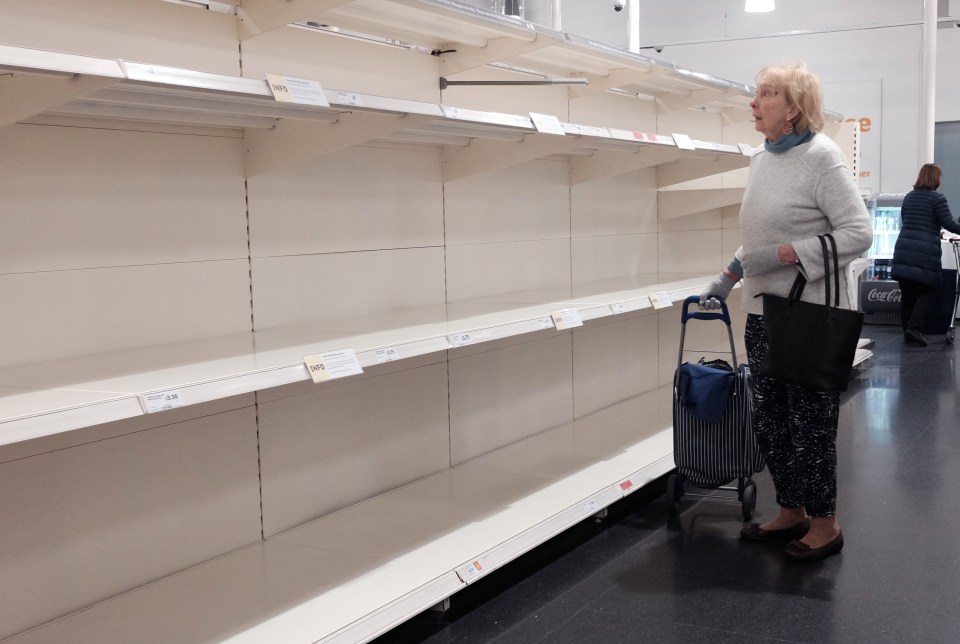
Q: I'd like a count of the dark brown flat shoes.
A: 2